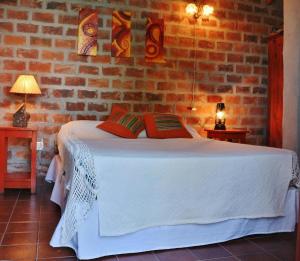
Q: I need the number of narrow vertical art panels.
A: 3